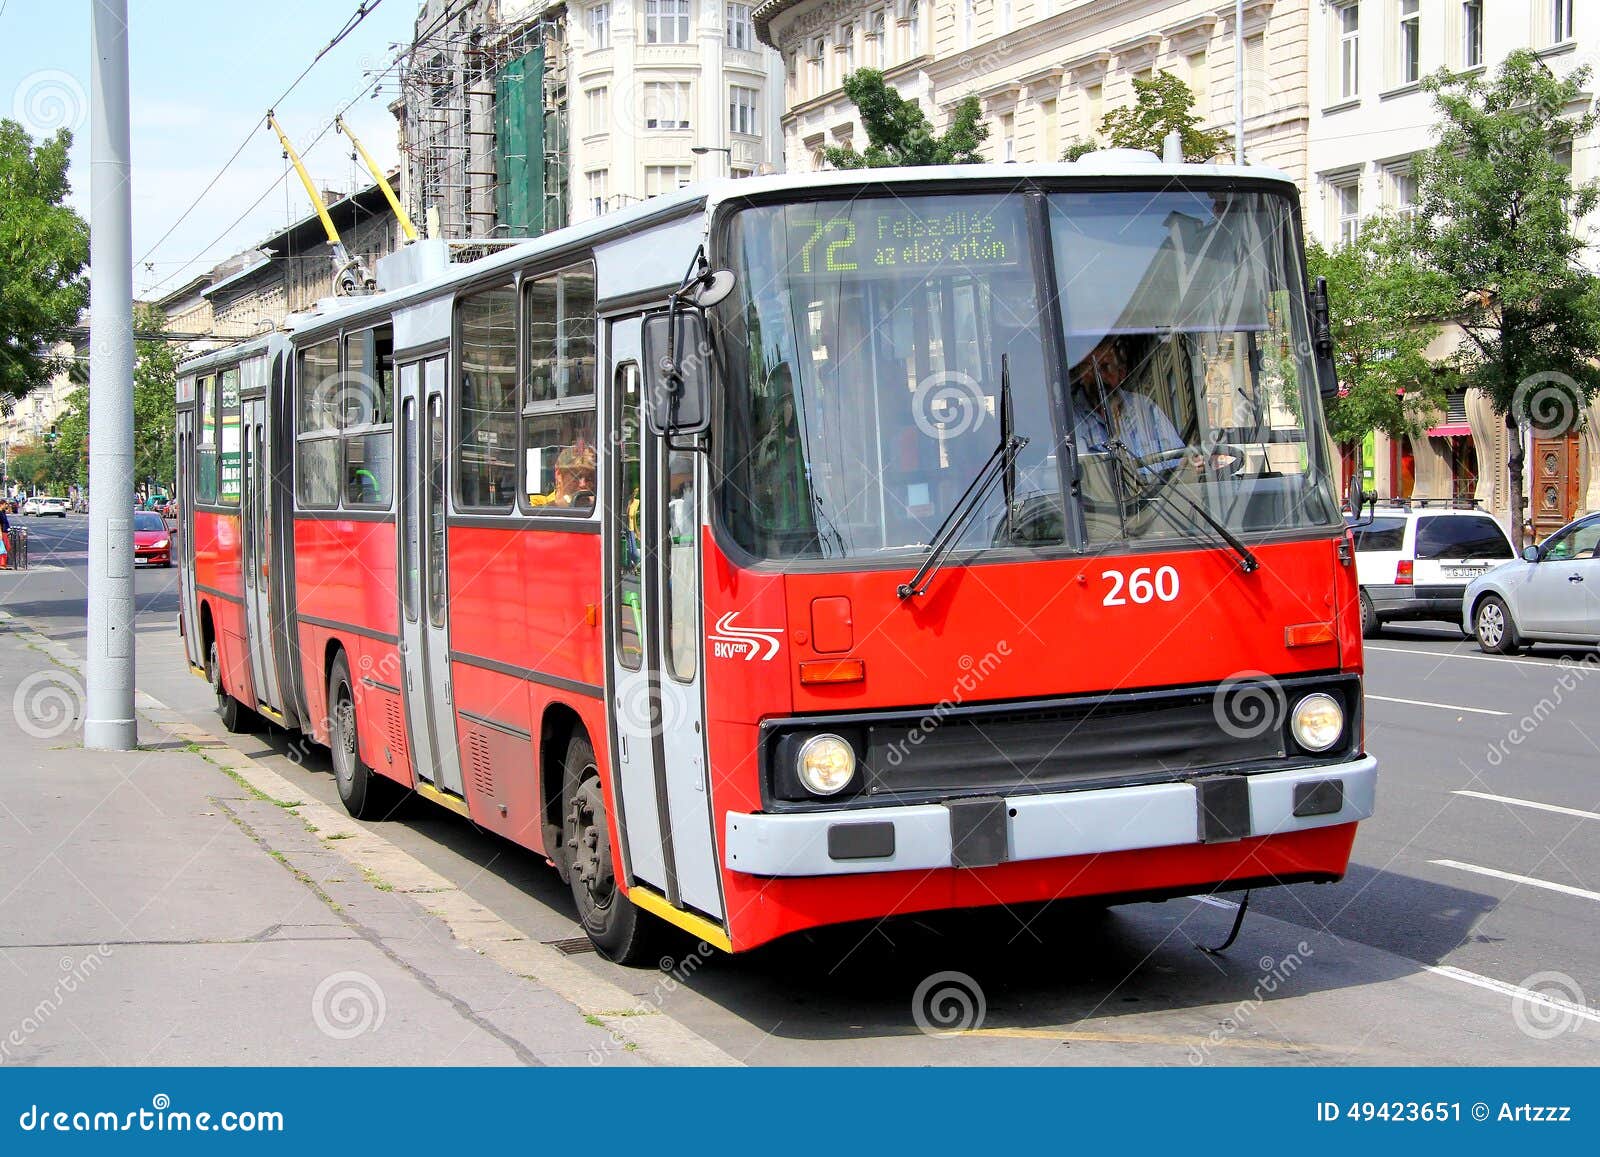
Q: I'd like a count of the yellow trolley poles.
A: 2